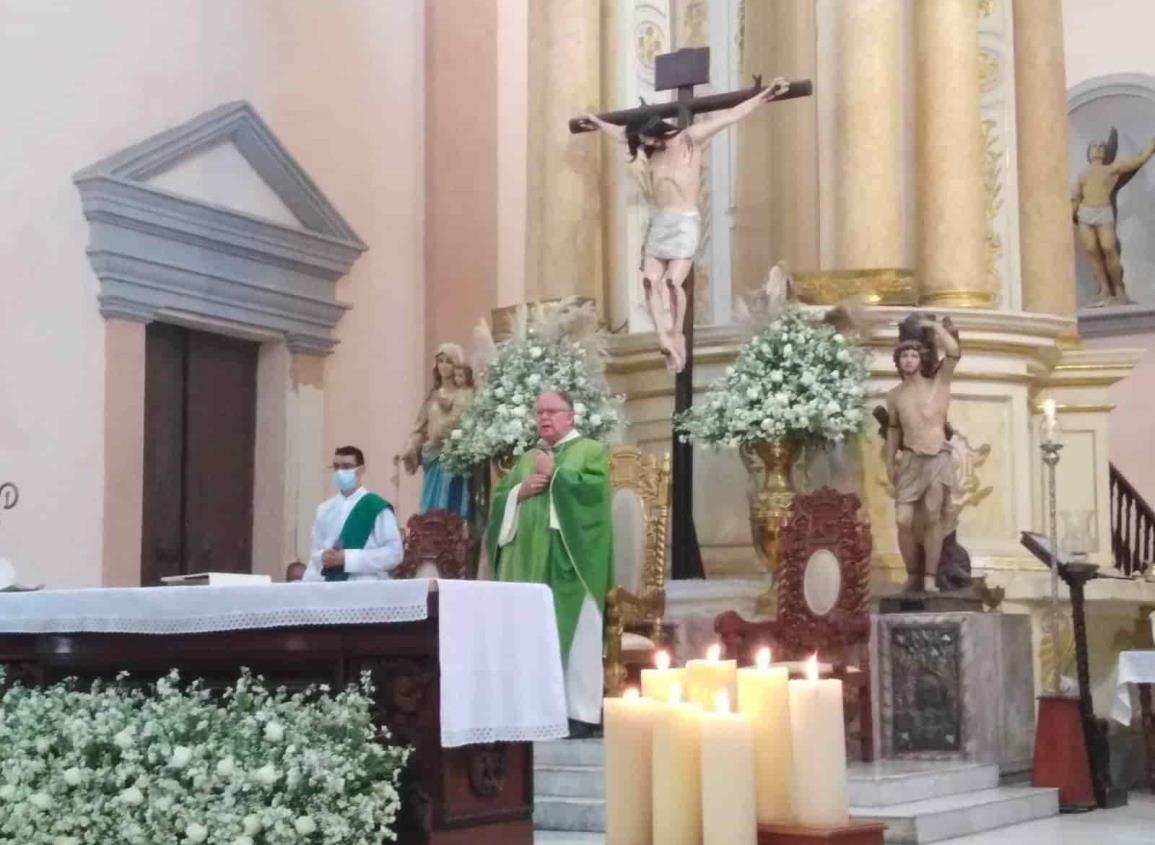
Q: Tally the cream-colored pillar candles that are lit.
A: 7